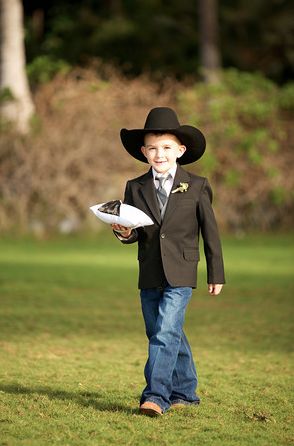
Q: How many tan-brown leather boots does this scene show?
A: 2